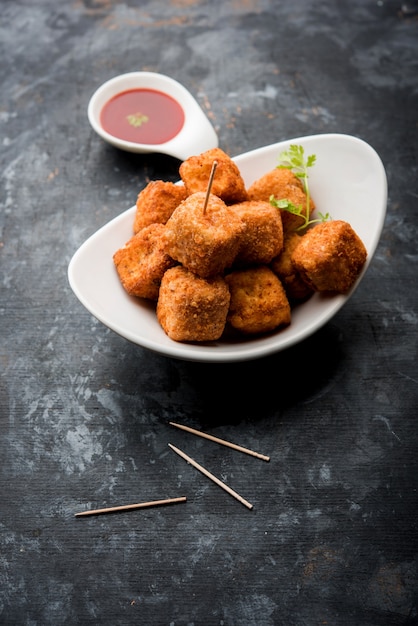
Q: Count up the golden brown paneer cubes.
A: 10